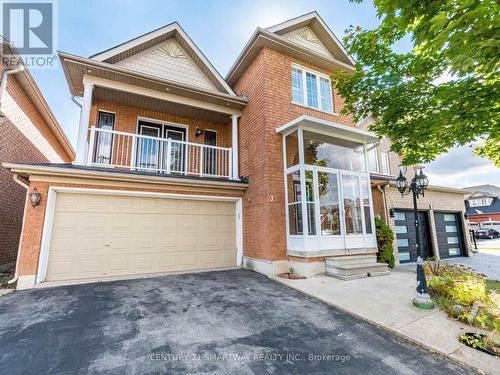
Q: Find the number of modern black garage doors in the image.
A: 2